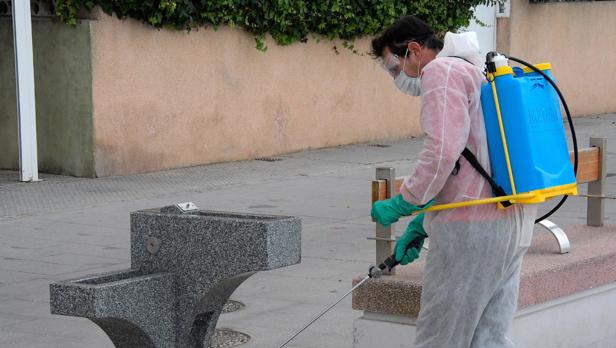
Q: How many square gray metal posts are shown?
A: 2